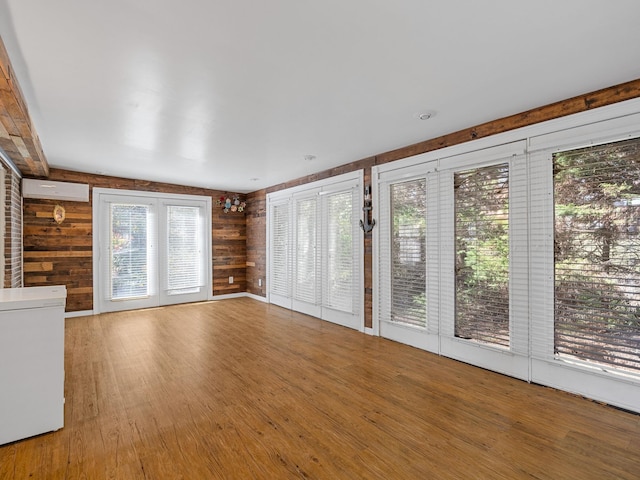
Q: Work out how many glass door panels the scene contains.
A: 8